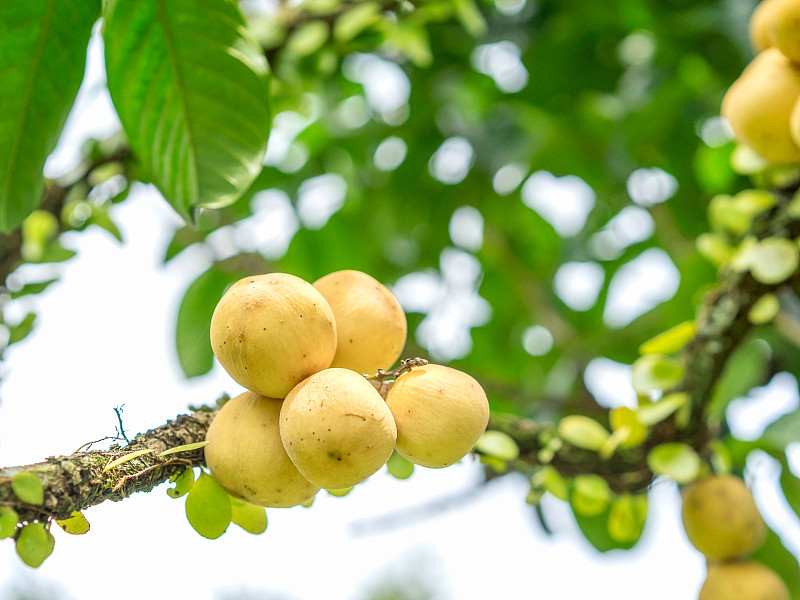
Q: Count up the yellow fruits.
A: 11